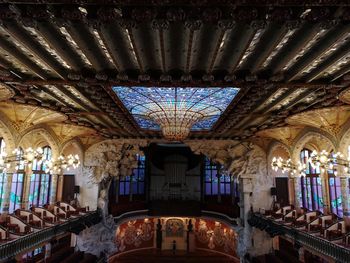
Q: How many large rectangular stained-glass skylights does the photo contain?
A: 1